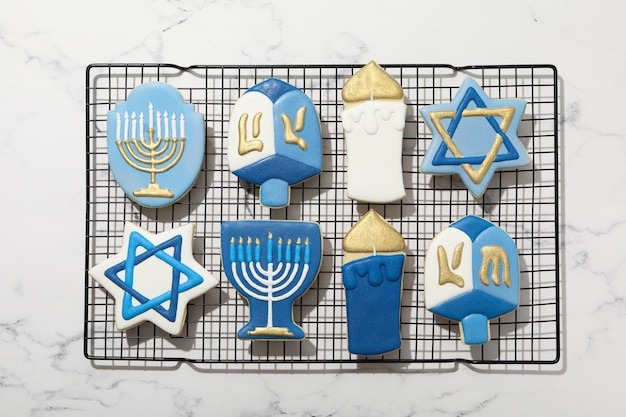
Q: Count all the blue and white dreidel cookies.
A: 2